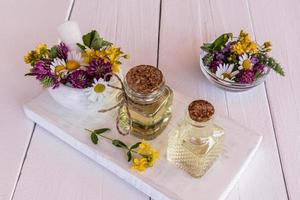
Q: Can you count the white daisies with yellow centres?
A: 5